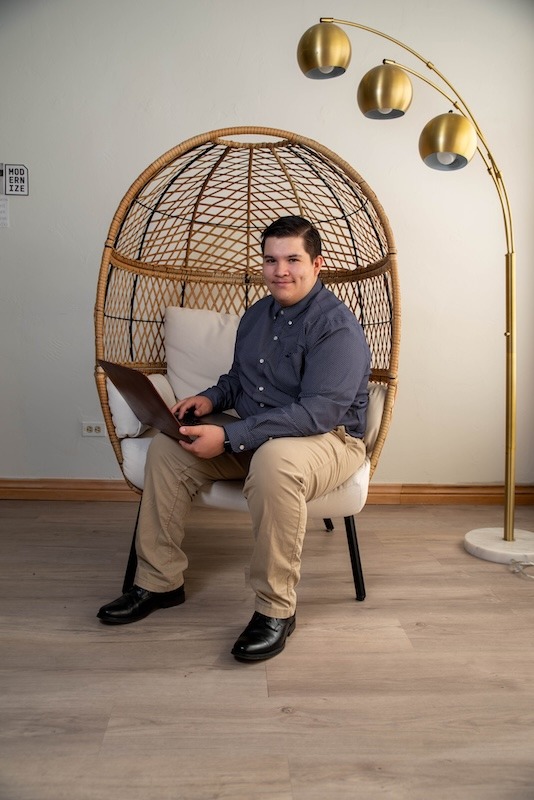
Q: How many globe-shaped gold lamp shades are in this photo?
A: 3